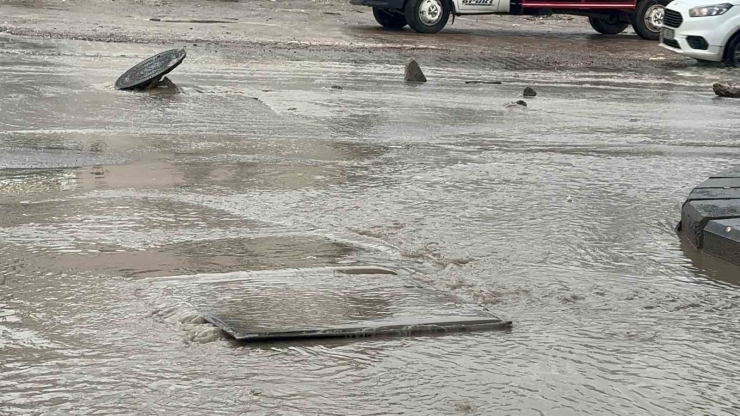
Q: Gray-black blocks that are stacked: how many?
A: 5